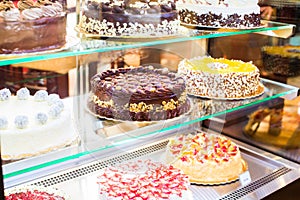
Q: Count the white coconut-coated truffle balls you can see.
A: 9